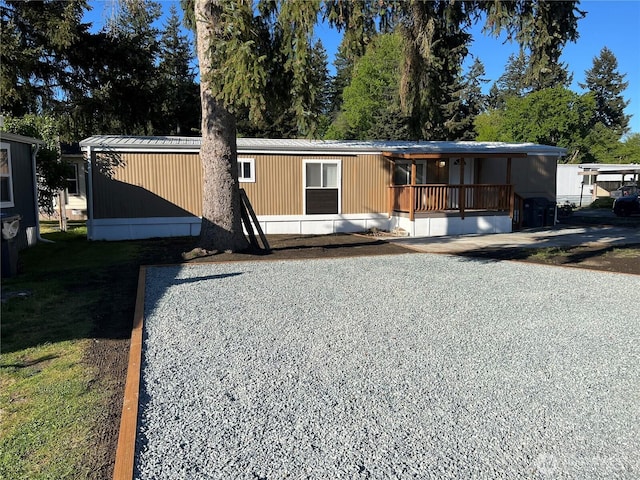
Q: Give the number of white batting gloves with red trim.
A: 0